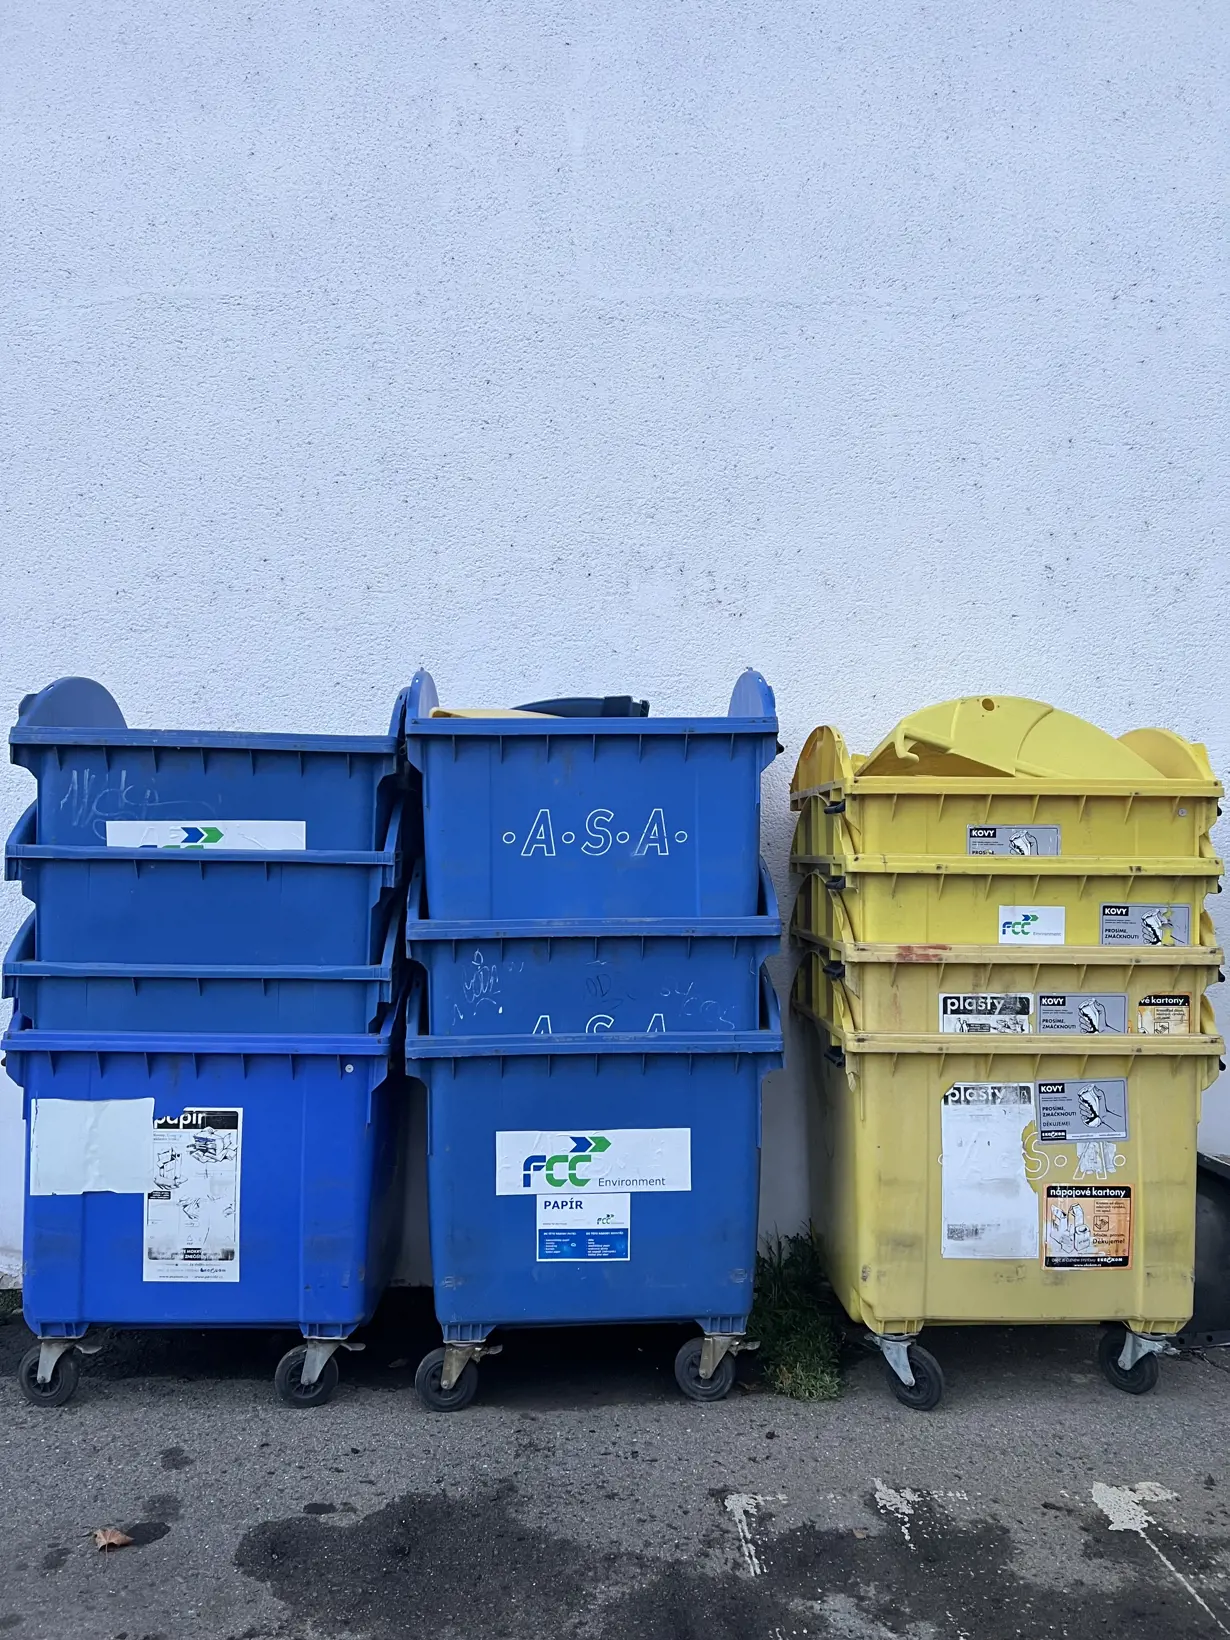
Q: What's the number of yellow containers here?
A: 4